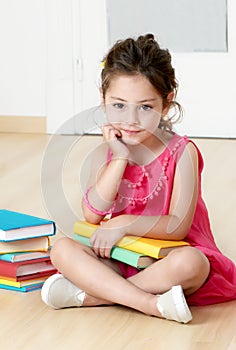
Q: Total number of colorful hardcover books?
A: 8